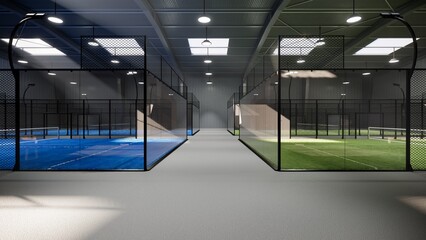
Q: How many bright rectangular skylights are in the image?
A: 5